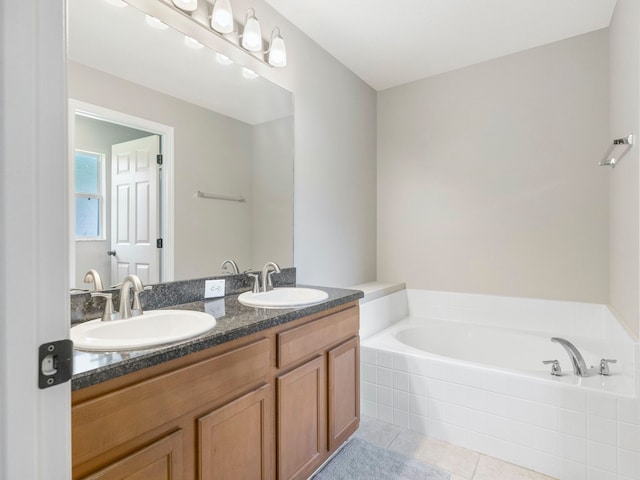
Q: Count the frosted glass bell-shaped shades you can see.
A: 4